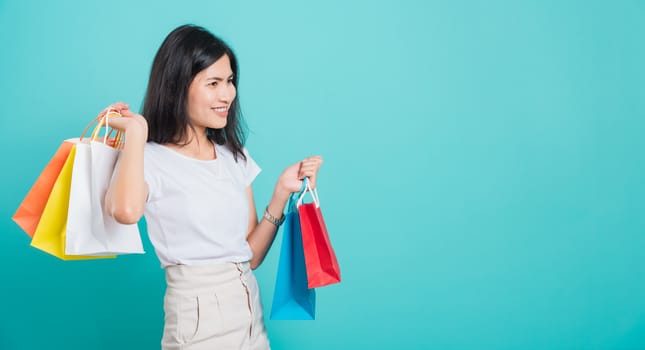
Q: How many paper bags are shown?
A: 5